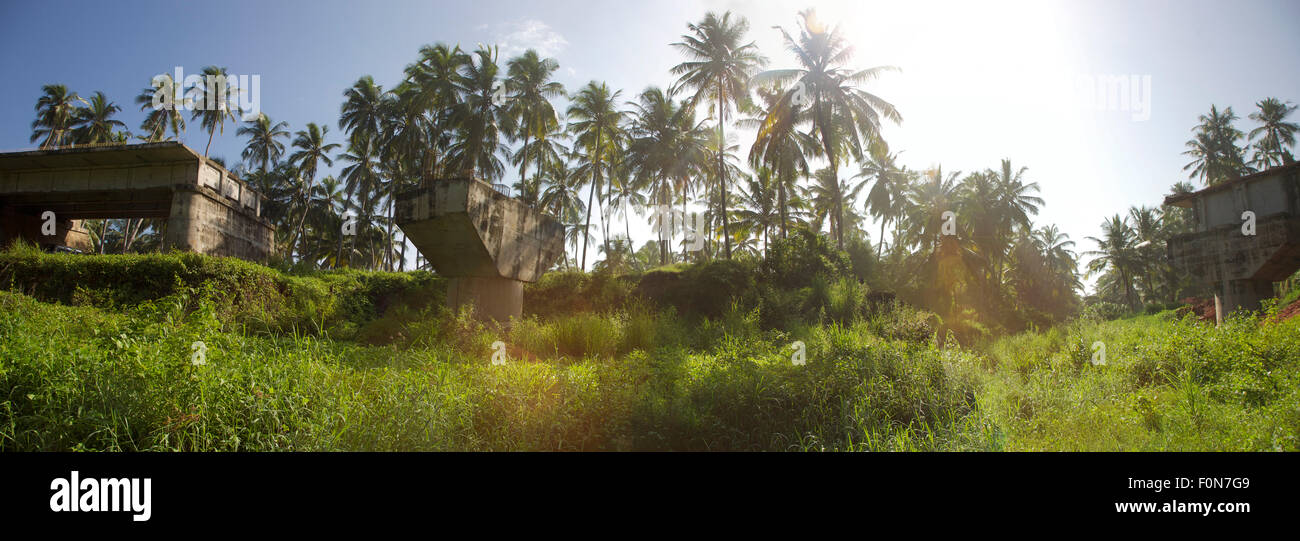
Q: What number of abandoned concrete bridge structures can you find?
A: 3